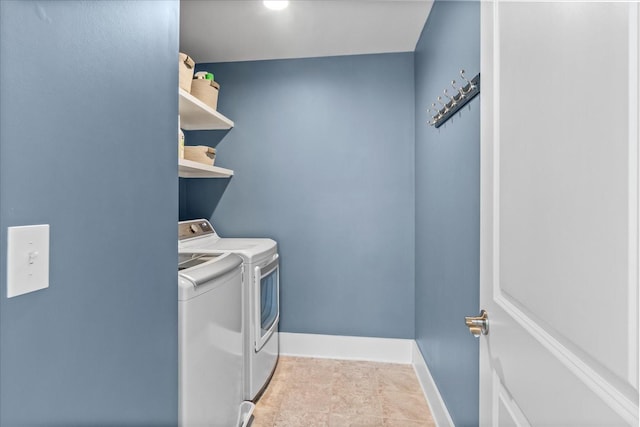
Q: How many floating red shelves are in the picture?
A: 0